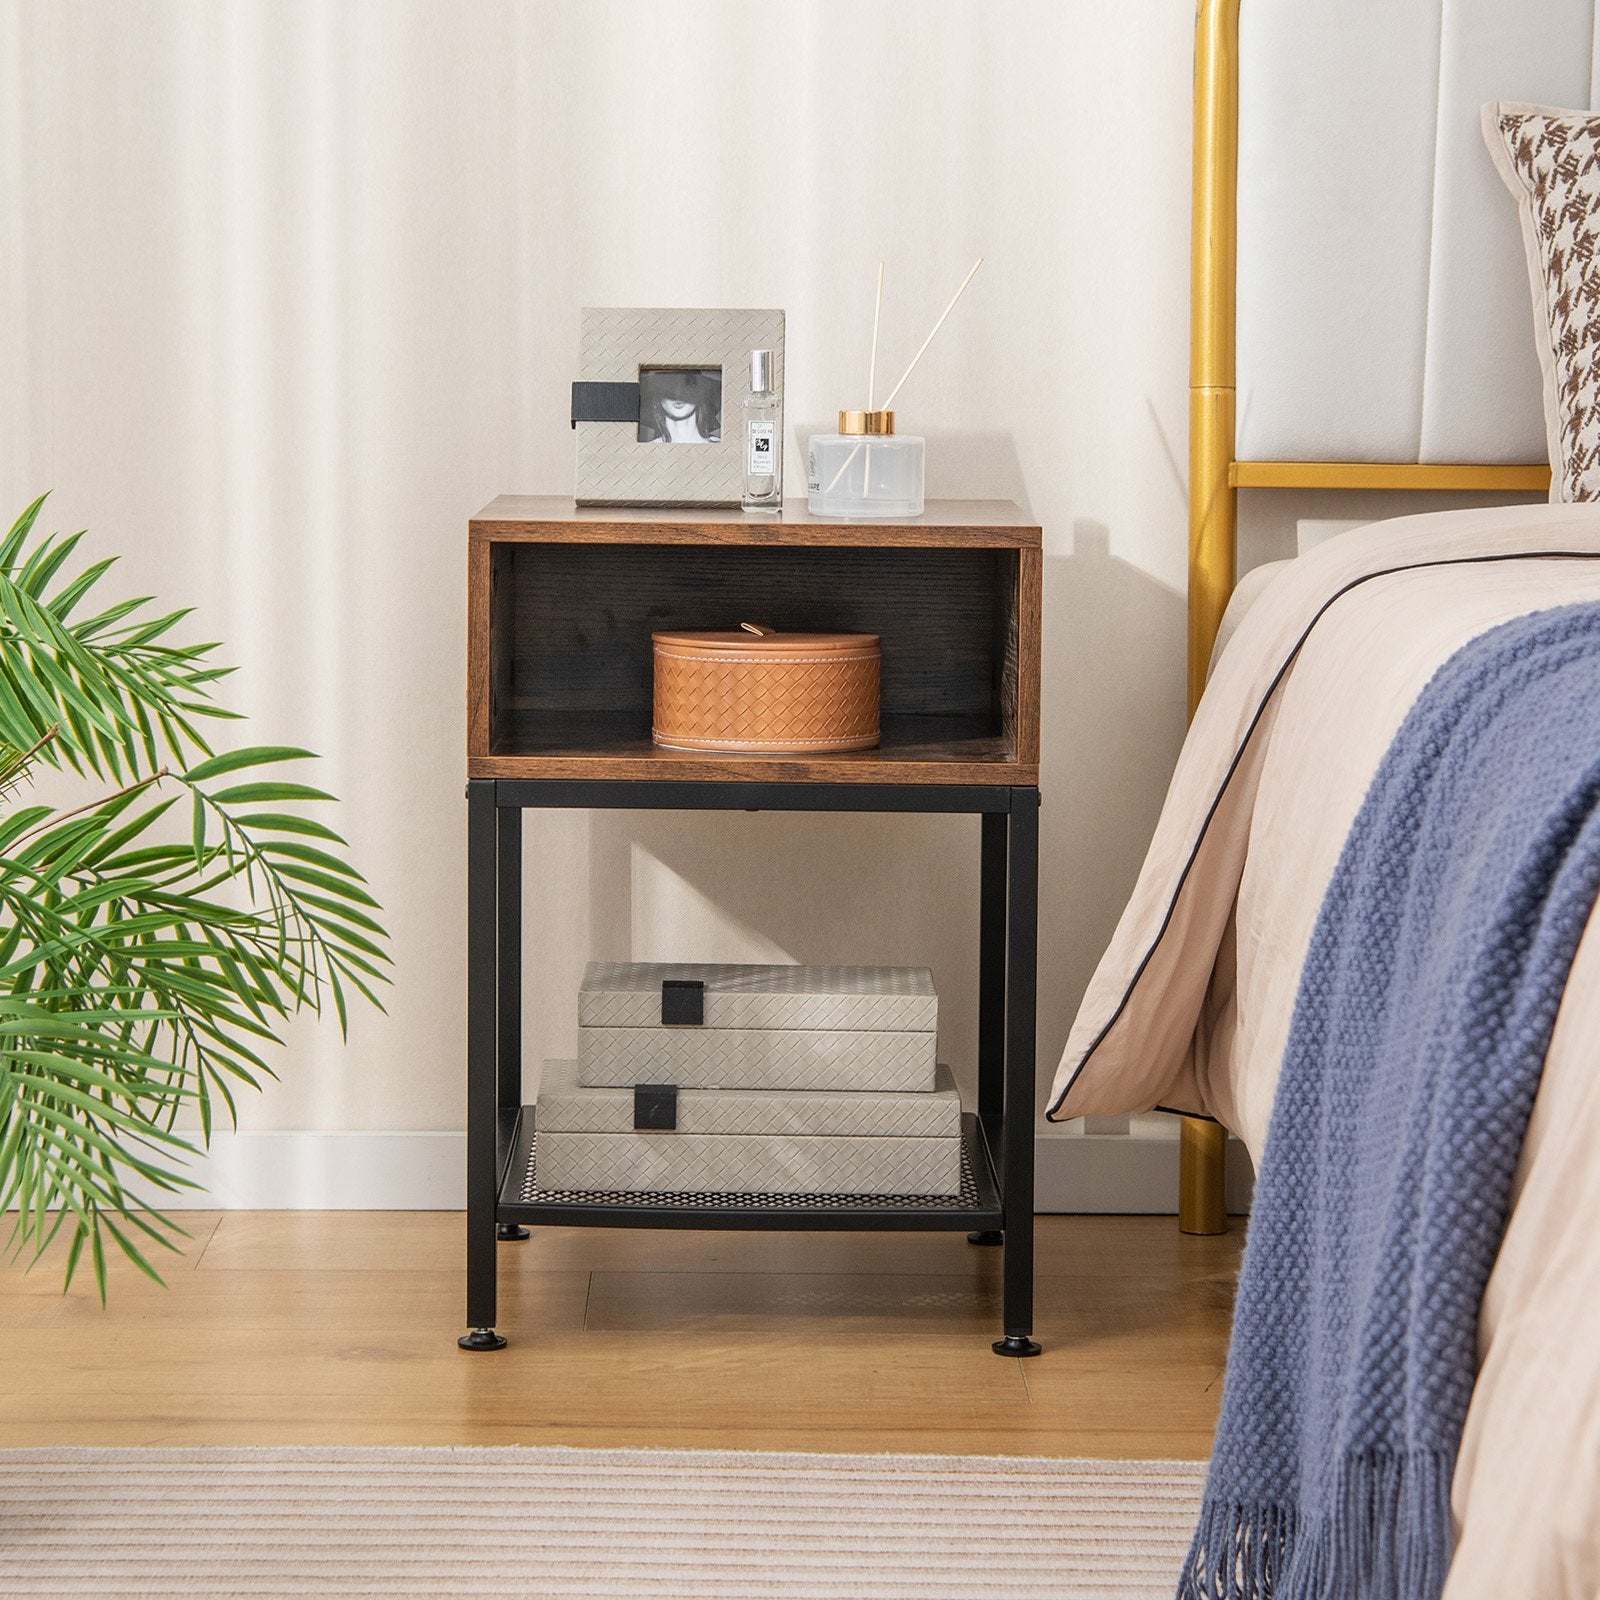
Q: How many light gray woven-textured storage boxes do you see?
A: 2